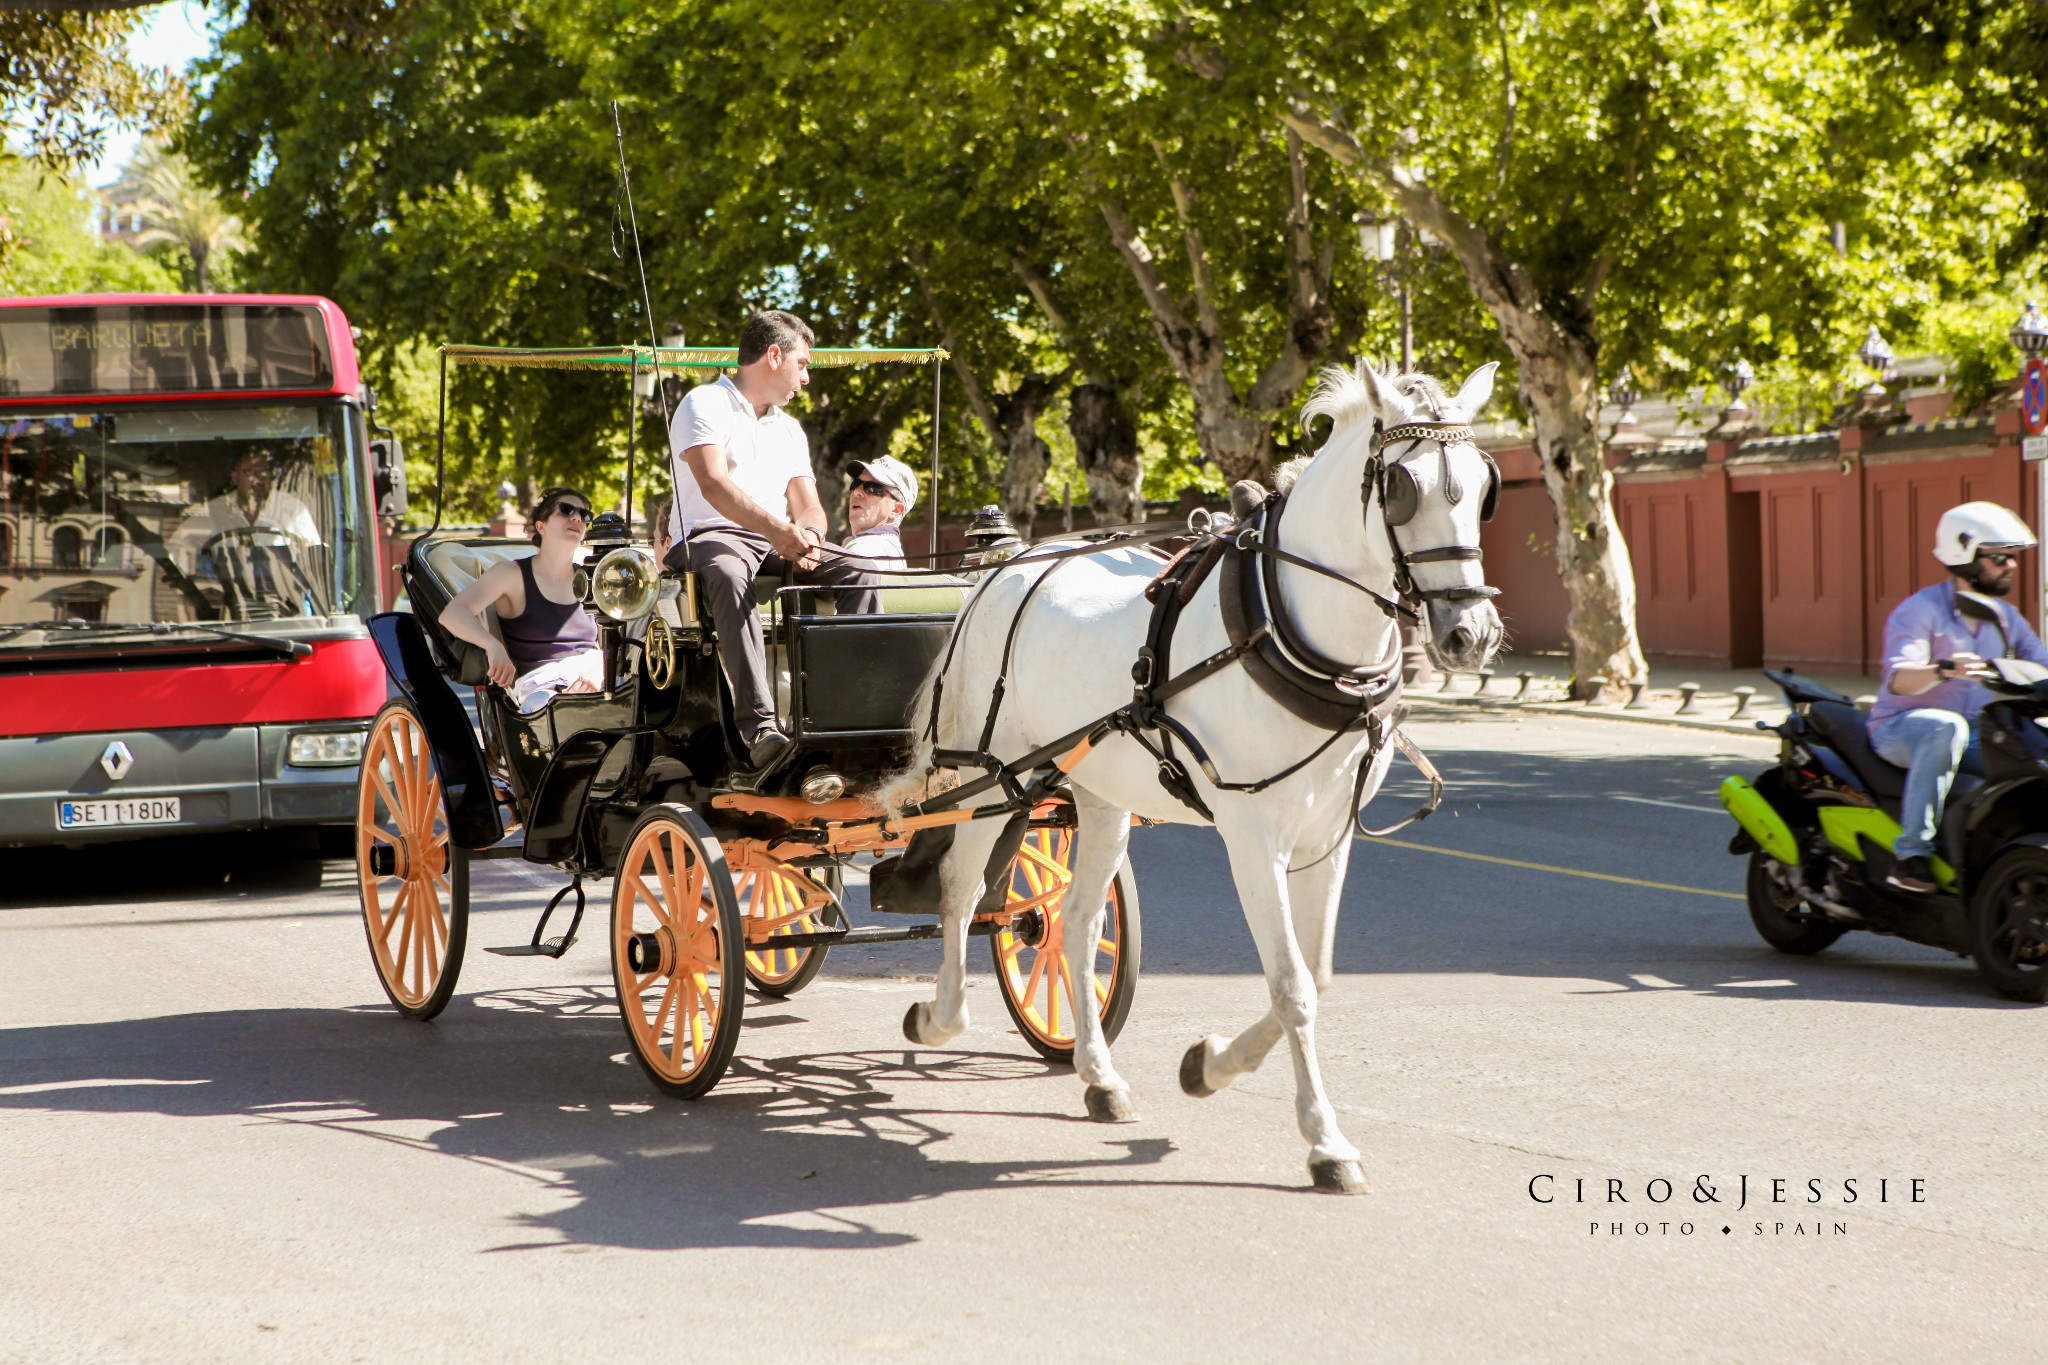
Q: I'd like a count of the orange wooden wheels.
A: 4